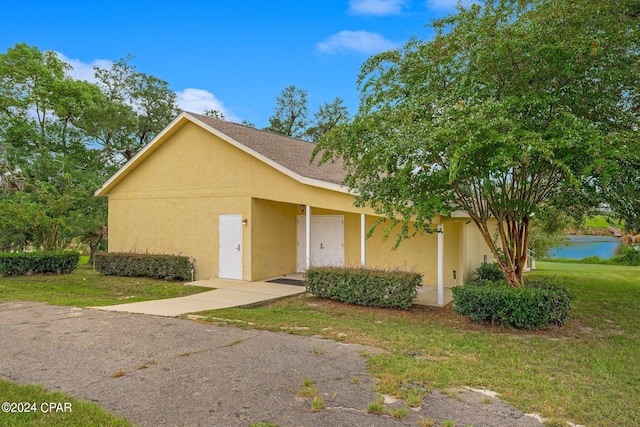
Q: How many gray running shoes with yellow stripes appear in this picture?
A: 0